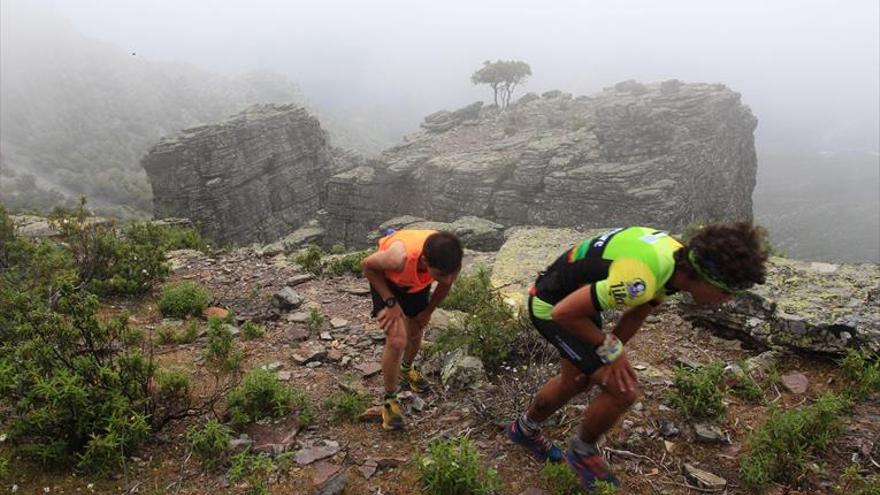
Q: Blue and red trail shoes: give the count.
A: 2